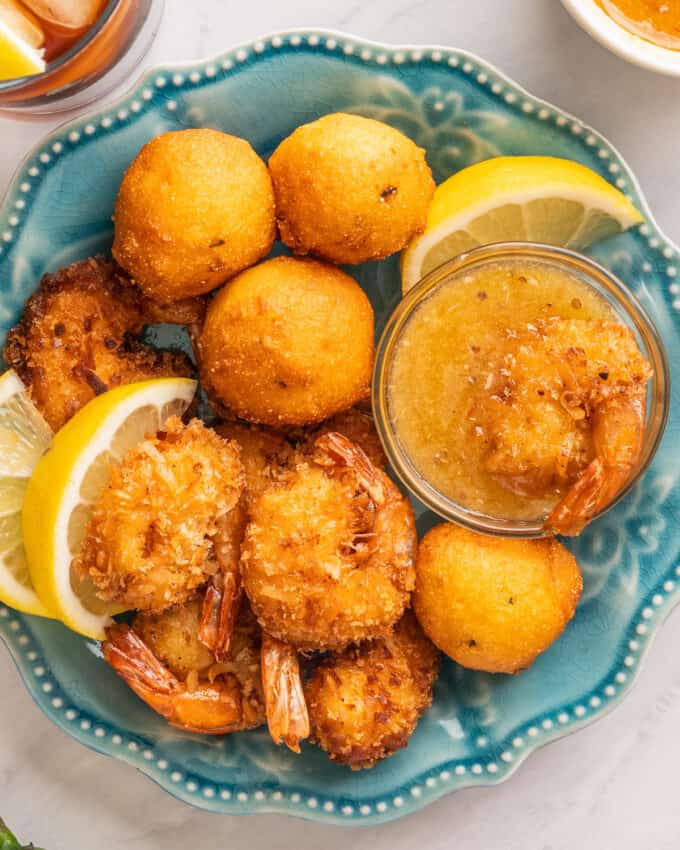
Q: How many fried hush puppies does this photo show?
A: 4